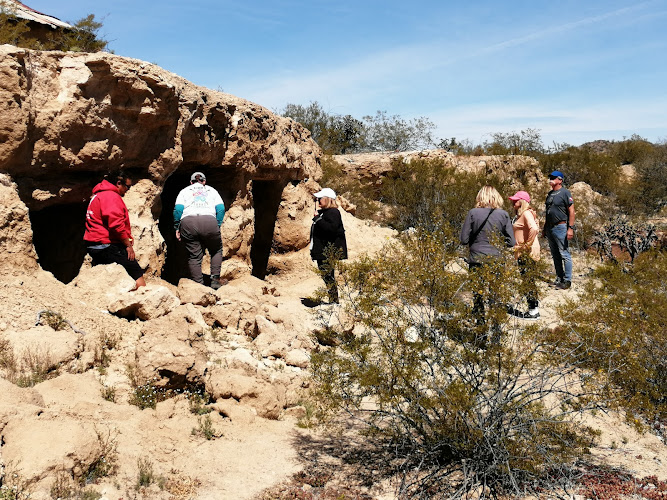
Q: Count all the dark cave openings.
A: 3